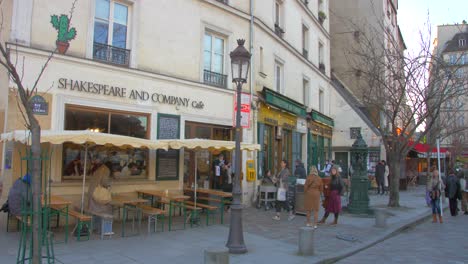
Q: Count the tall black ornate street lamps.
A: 1